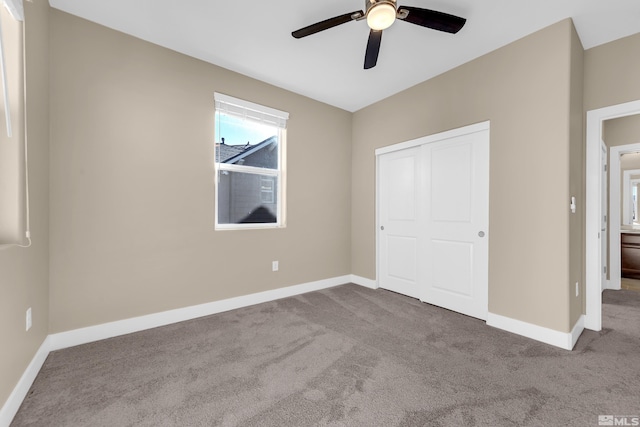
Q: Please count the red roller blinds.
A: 0